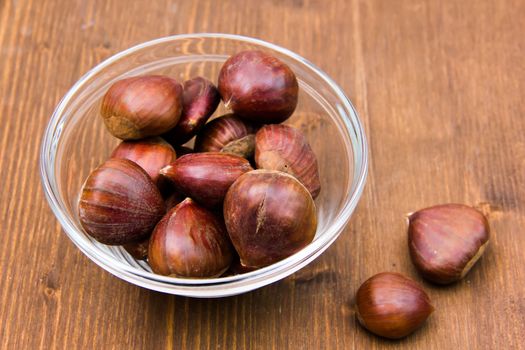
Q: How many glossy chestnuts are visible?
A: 12